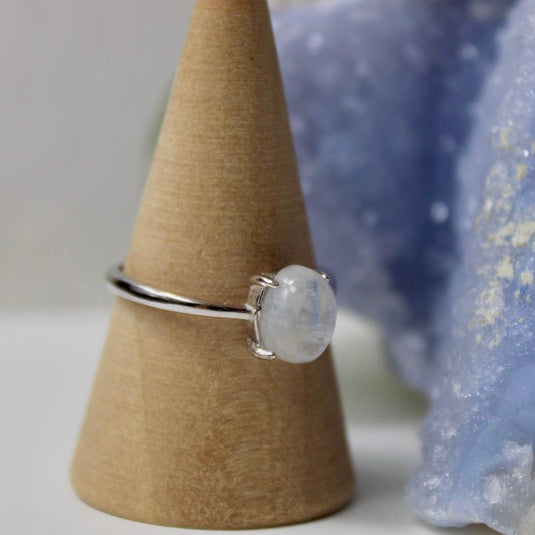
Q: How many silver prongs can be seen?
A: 3